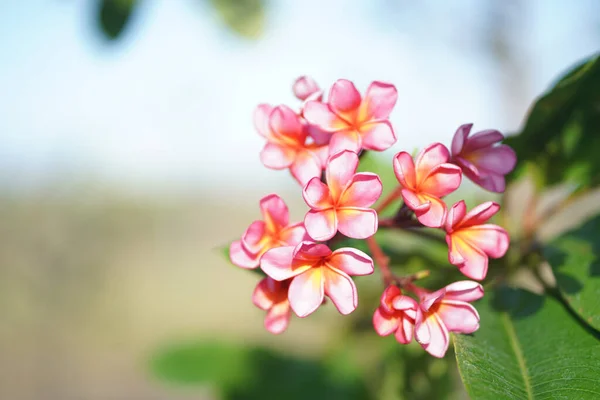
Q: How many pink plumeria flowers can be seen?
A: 11